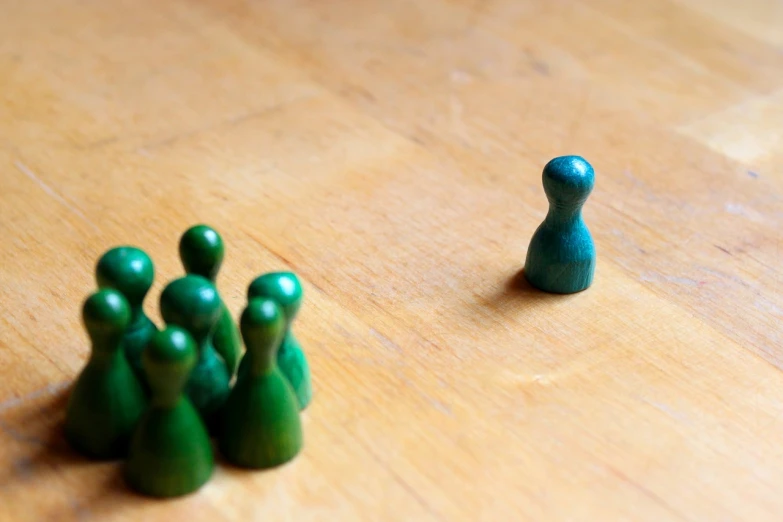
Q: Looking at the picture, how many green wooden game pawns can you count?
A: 7